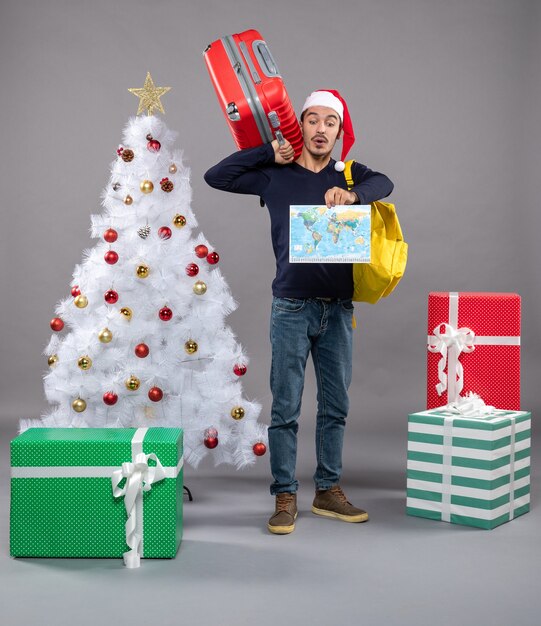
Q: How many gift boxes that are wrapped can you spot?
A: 3